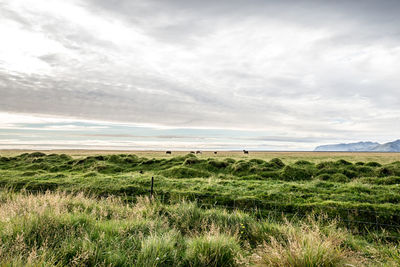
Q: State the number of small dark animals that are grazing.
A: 5